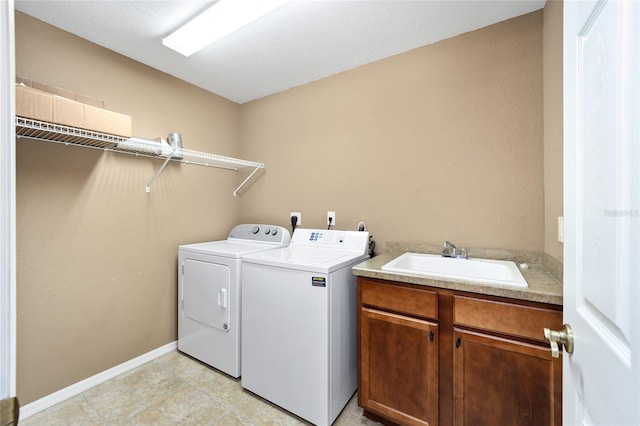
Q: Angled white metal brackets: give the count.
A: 2